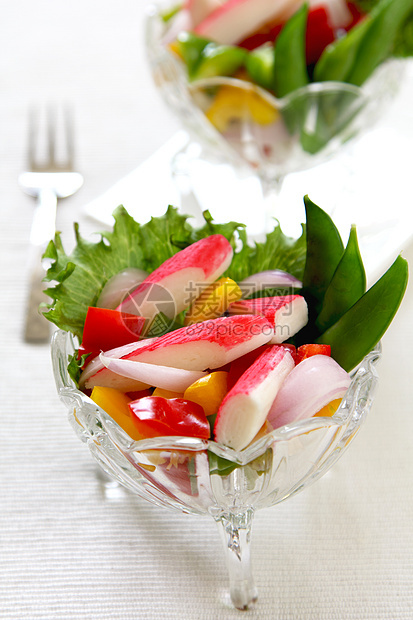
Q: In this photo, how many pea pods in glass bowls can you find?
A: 6